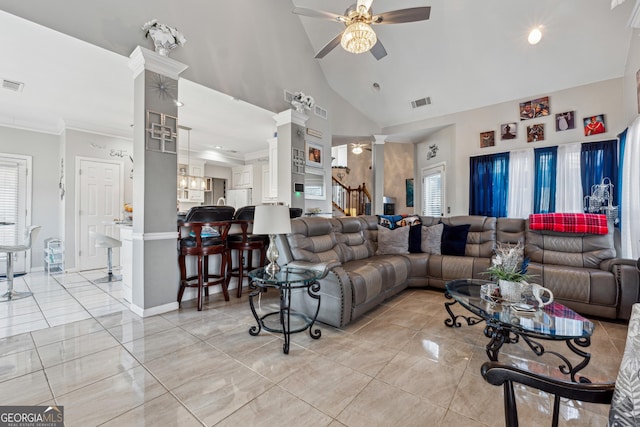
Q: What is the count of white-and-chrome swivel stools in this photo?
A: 2